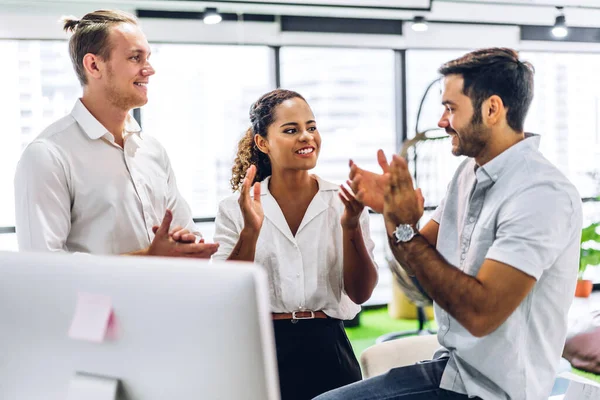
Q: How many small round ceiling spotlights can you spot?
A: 3